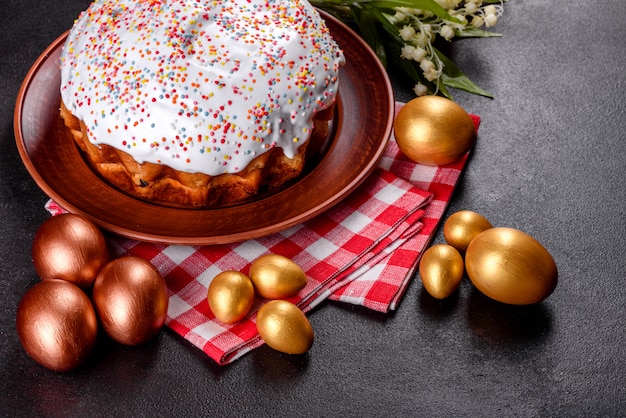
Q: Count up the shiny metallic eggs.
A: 10